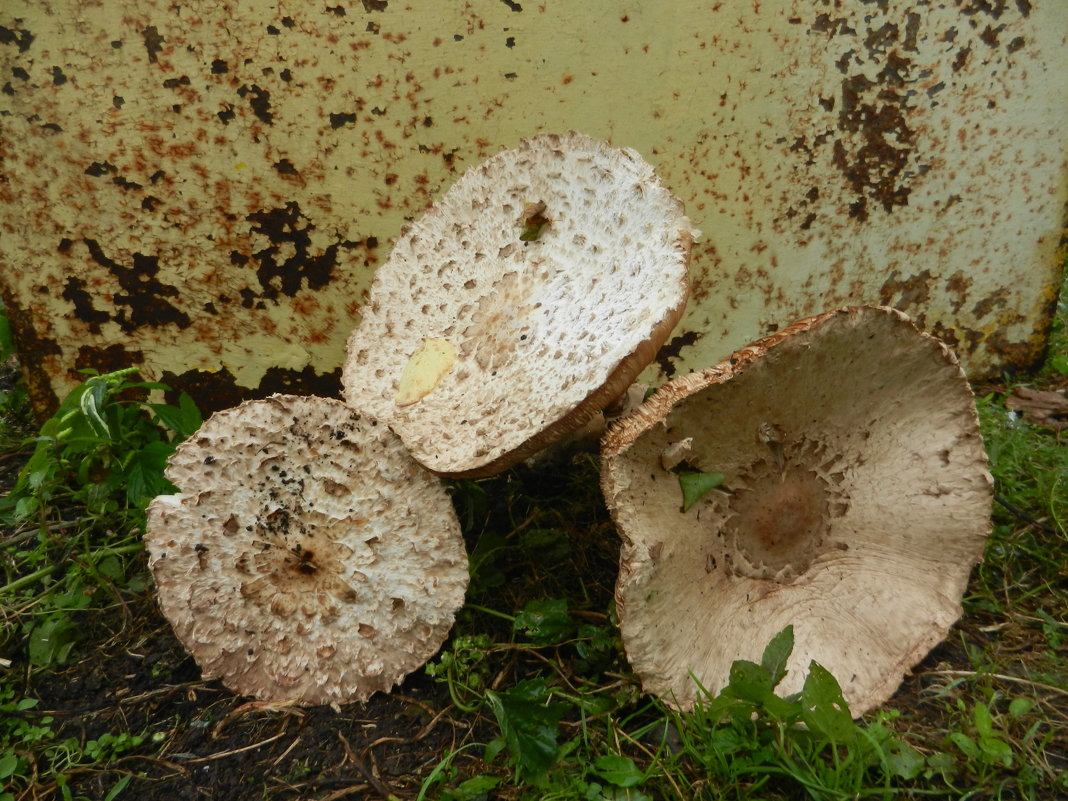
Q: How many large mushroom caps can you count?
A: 3